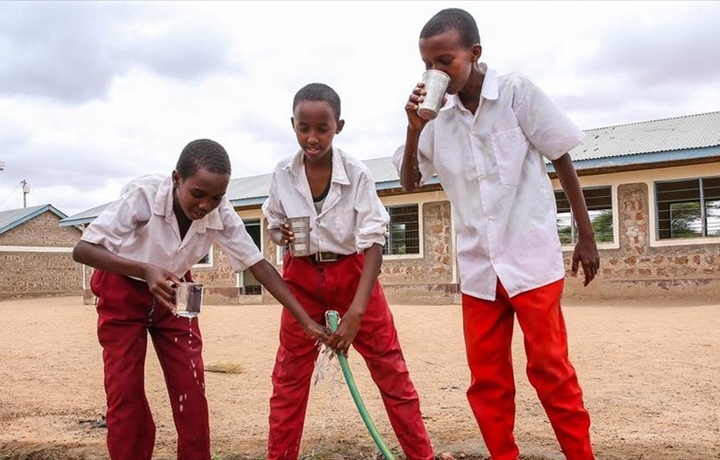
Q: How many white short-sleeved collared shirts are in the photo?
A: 3